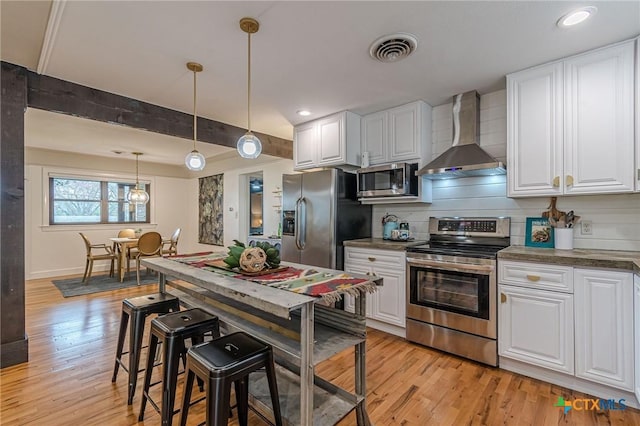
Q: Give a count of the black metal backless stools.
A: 3